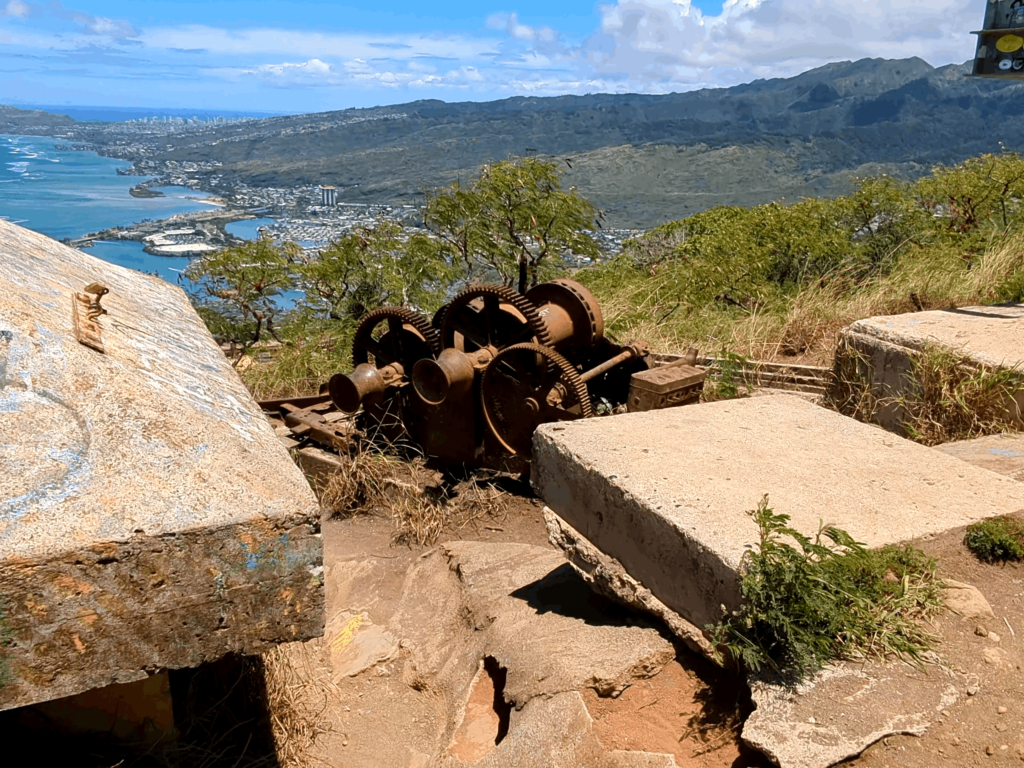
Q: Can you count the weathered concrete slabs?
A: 3